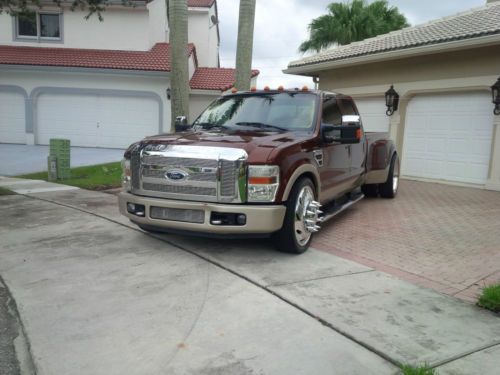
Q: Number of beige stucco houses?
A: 1